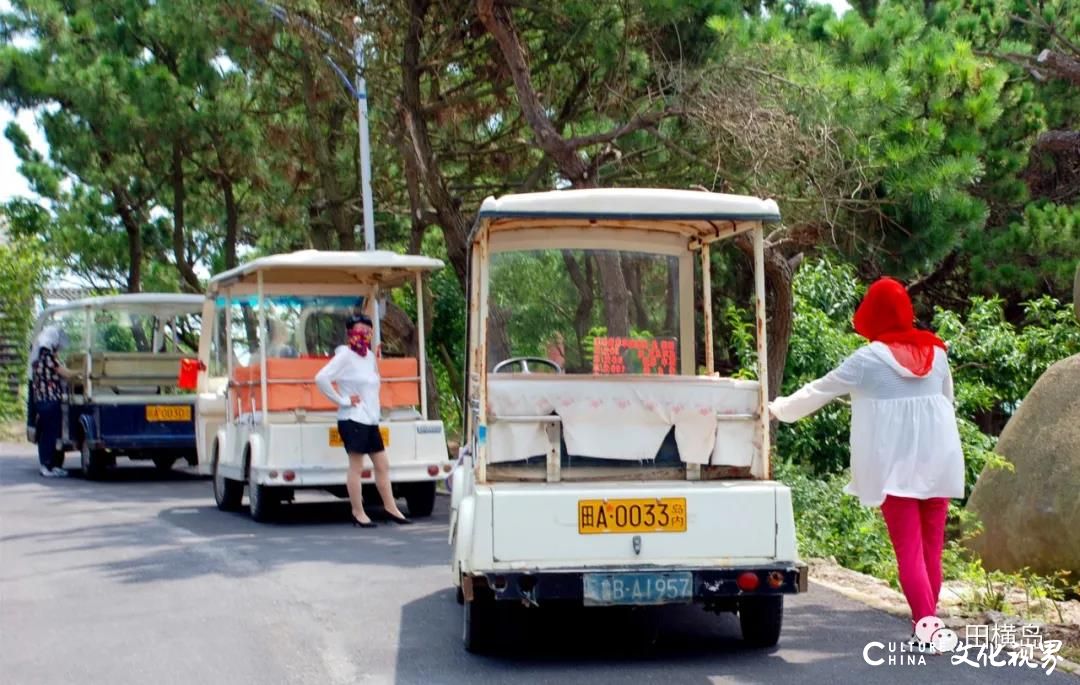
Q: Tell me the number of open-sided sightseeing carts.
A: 3